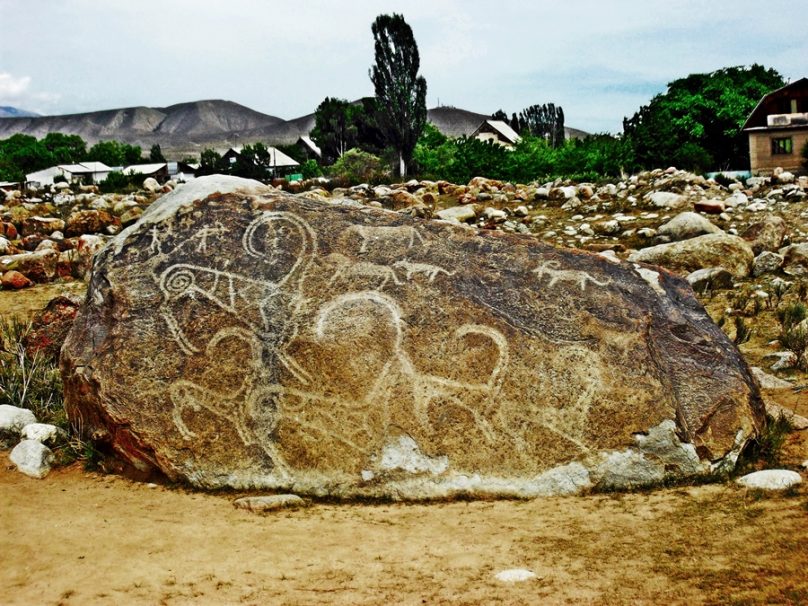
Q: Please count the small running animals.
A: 4